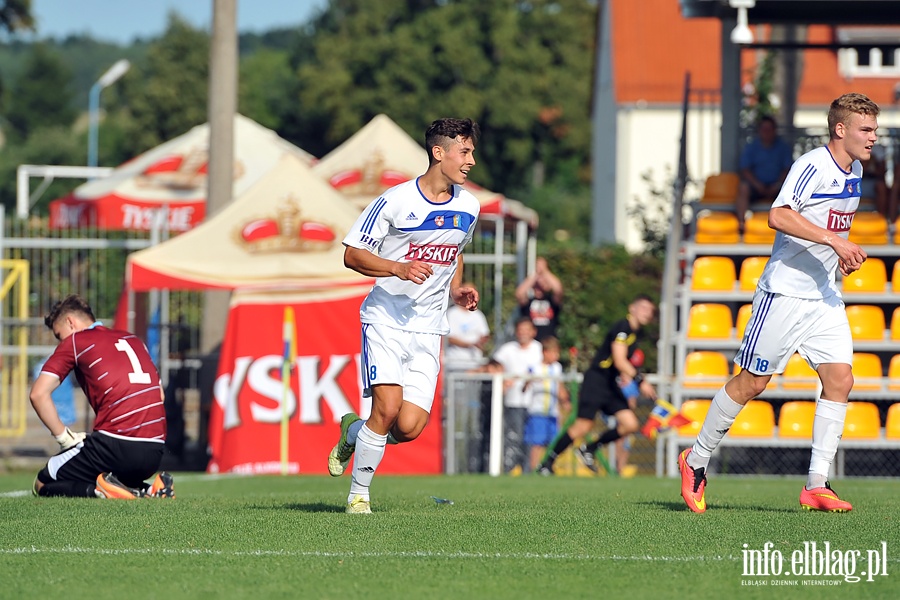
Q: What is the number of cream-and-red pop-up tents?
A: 3